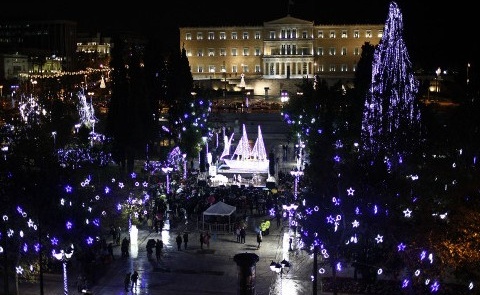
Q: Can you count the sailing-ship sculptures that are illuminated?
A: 1